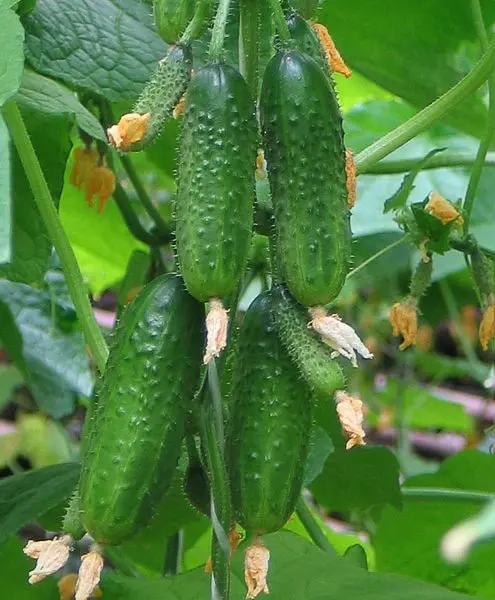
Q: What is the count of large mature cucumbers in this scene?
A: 4